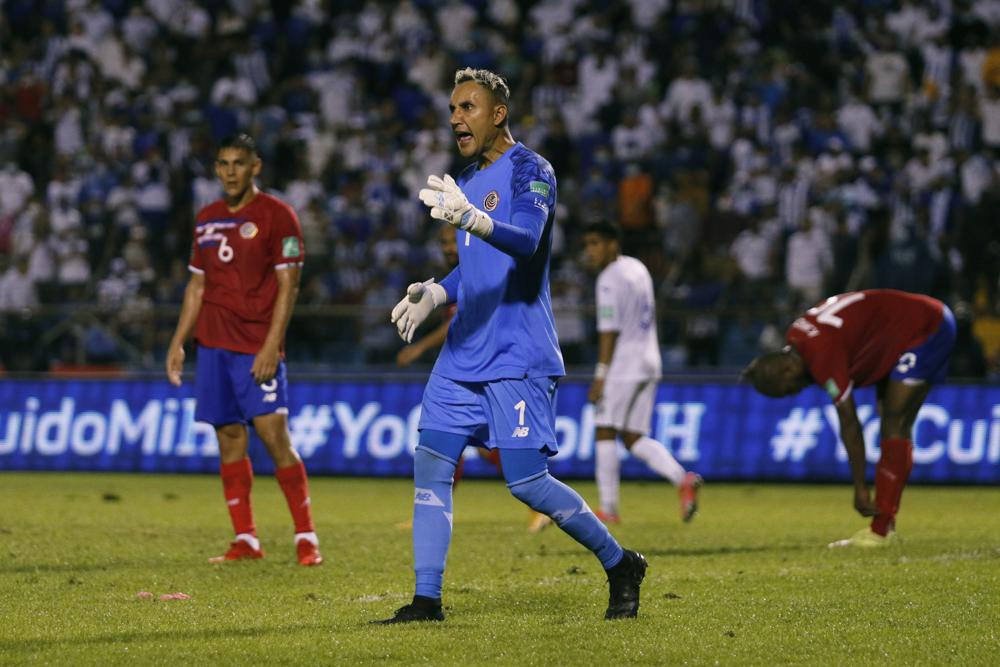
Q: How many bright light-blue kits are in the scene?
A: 1